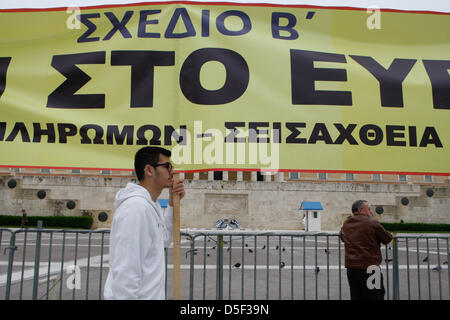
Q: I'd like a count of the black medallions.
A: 7